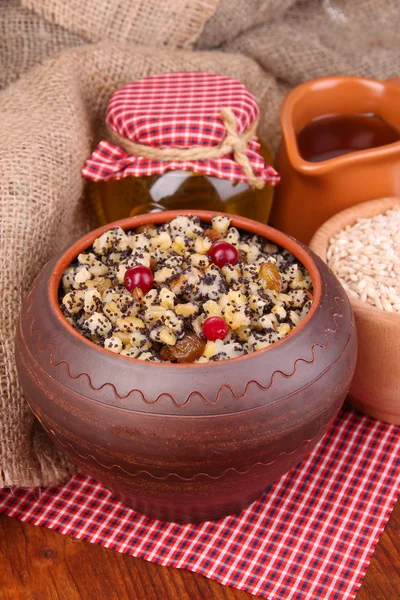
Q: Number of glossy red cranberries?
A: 3